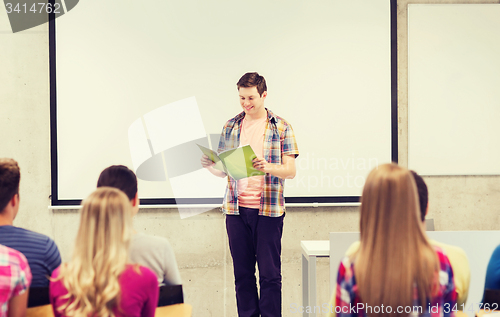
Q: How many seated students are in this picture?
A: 7